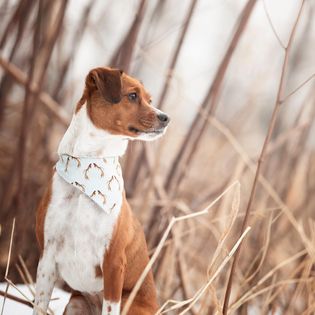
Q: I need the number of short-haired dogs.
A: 1